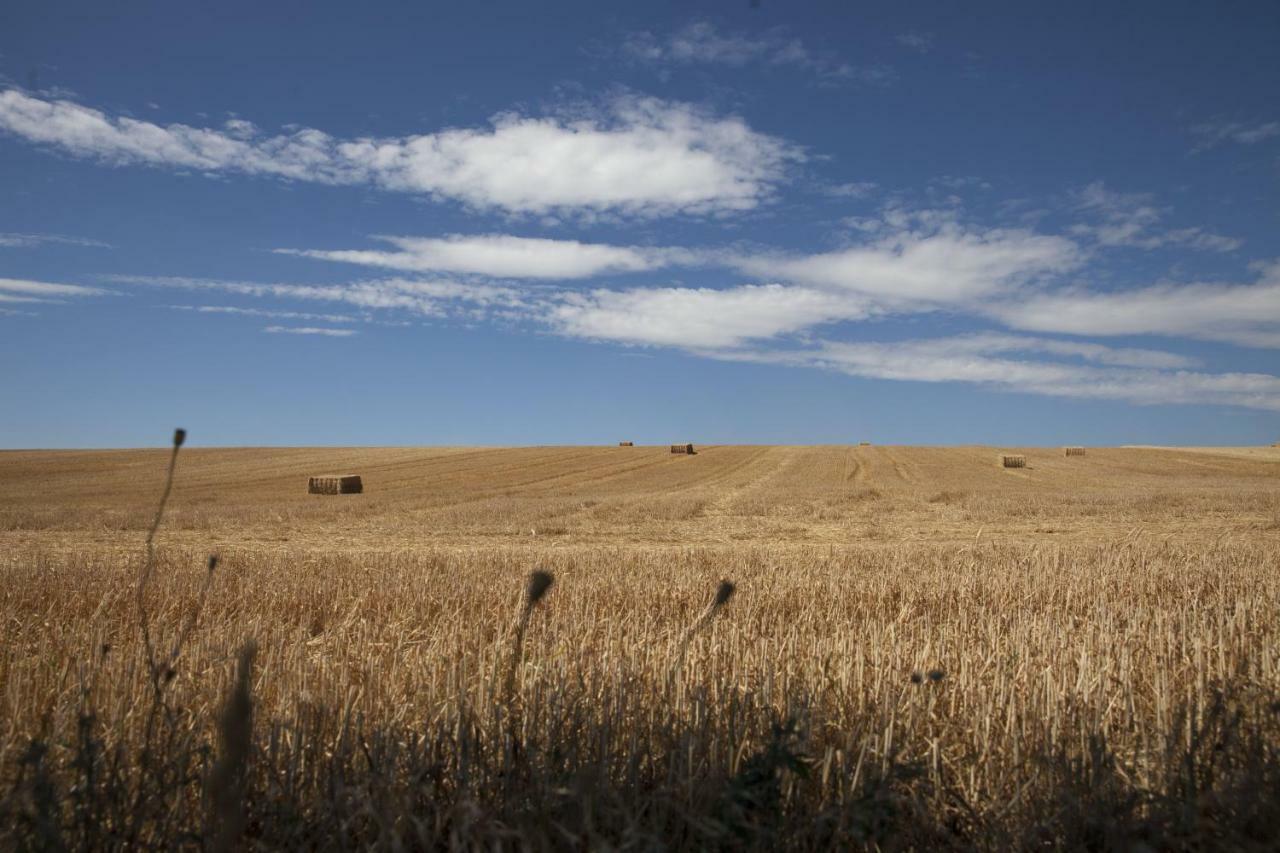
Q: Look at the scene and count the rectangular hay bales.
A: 6